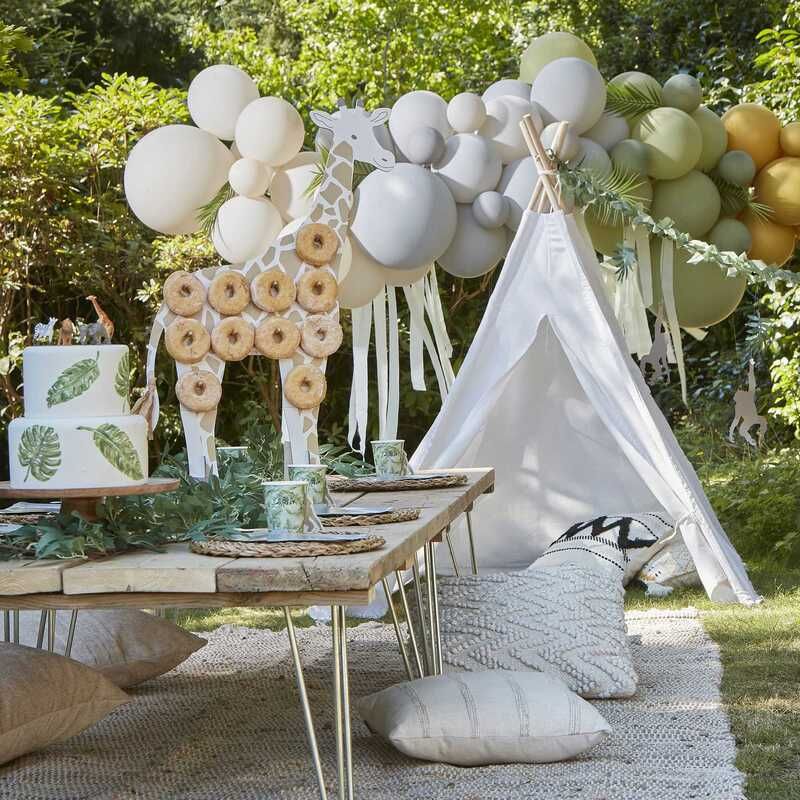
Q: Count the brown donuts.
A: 11